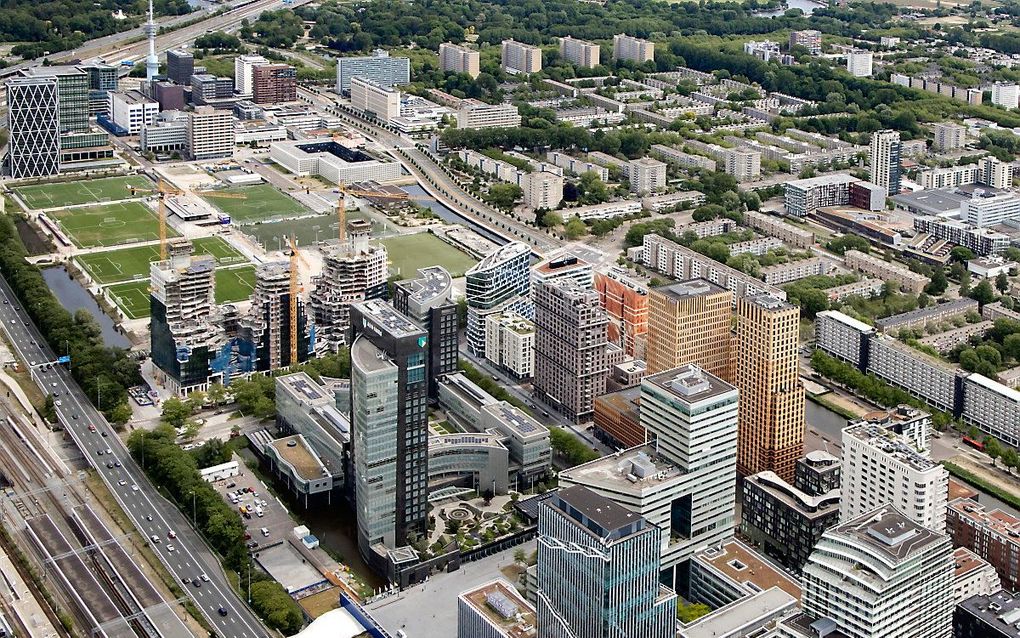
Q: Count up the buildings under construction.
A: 3